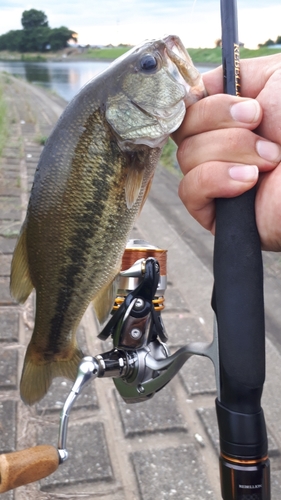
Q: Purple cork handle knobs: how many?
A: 0